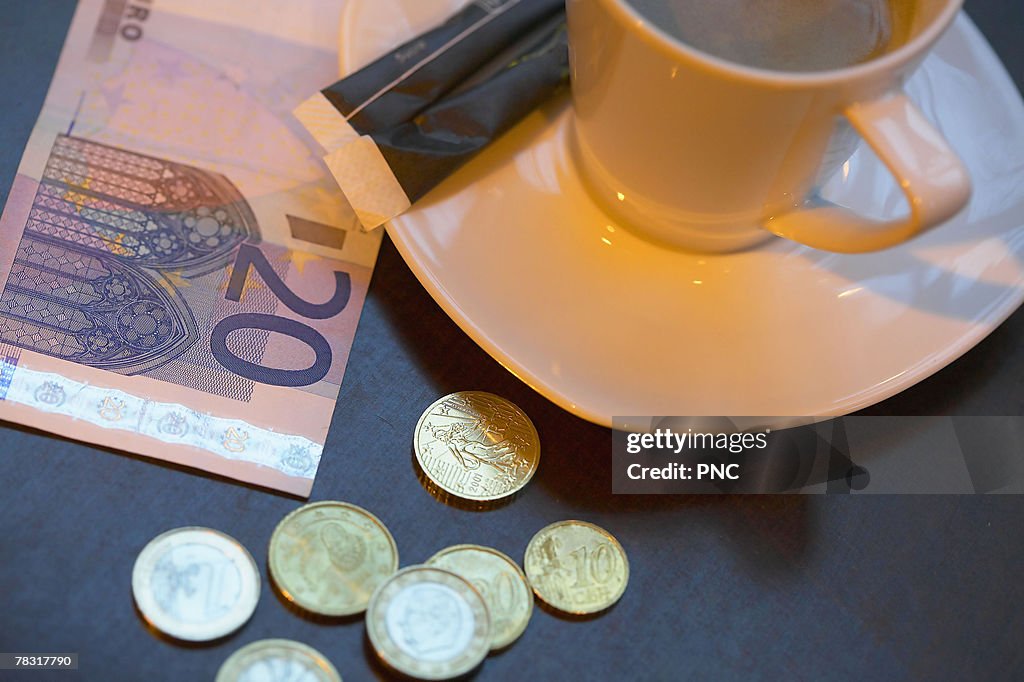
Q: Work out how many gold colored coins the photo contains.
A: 4